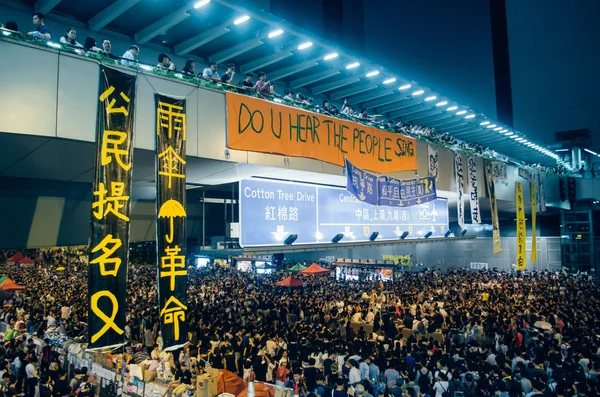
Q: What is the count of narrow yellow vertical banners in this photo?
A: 2